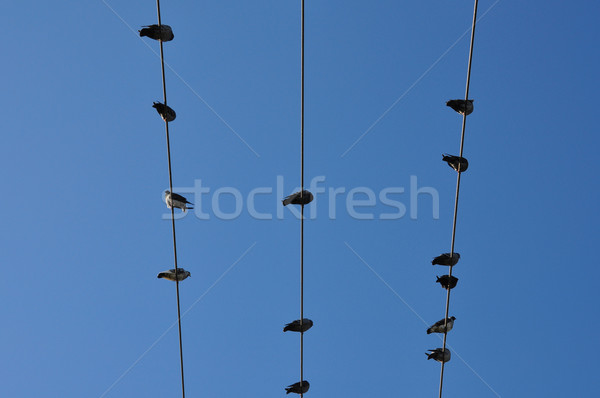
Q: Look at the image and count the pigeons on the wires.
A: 13